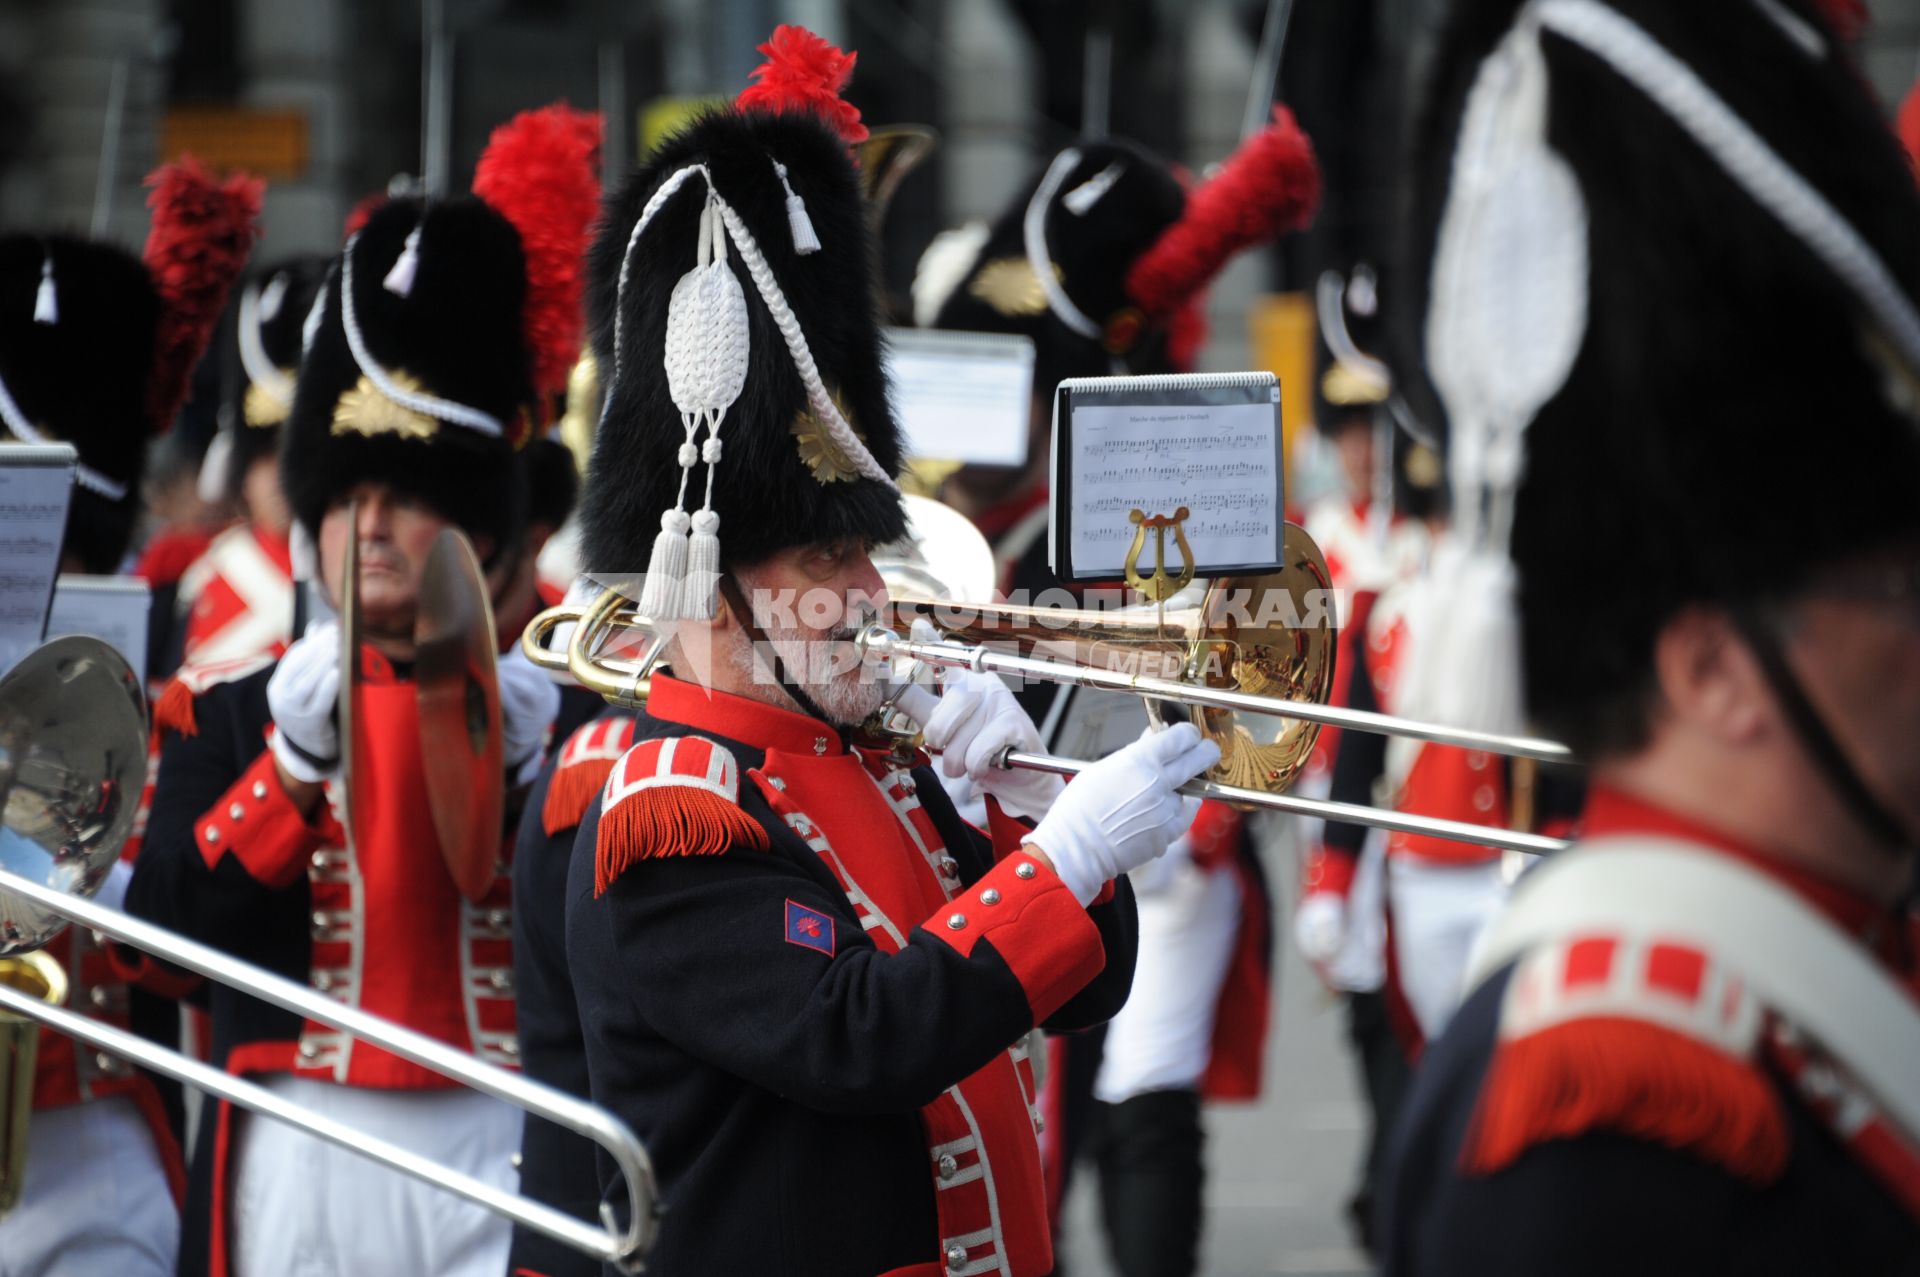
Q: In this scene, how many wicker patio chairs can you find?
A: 0